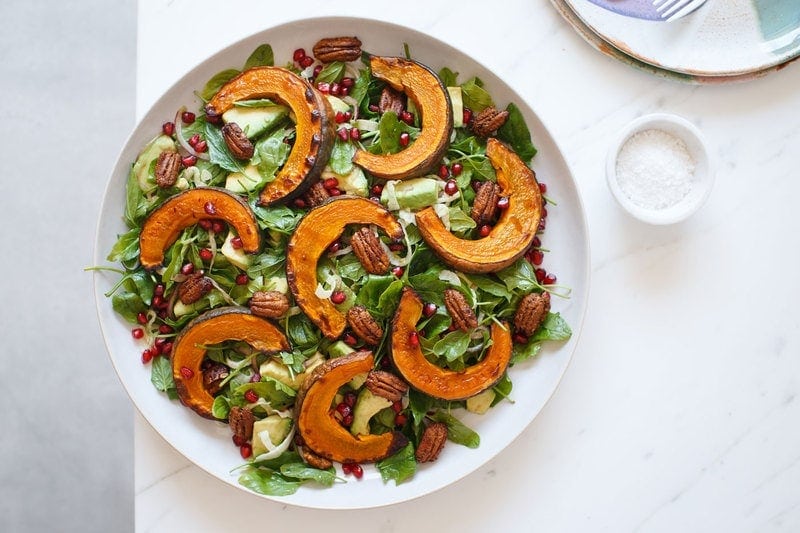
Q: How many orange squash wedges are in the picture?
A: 8